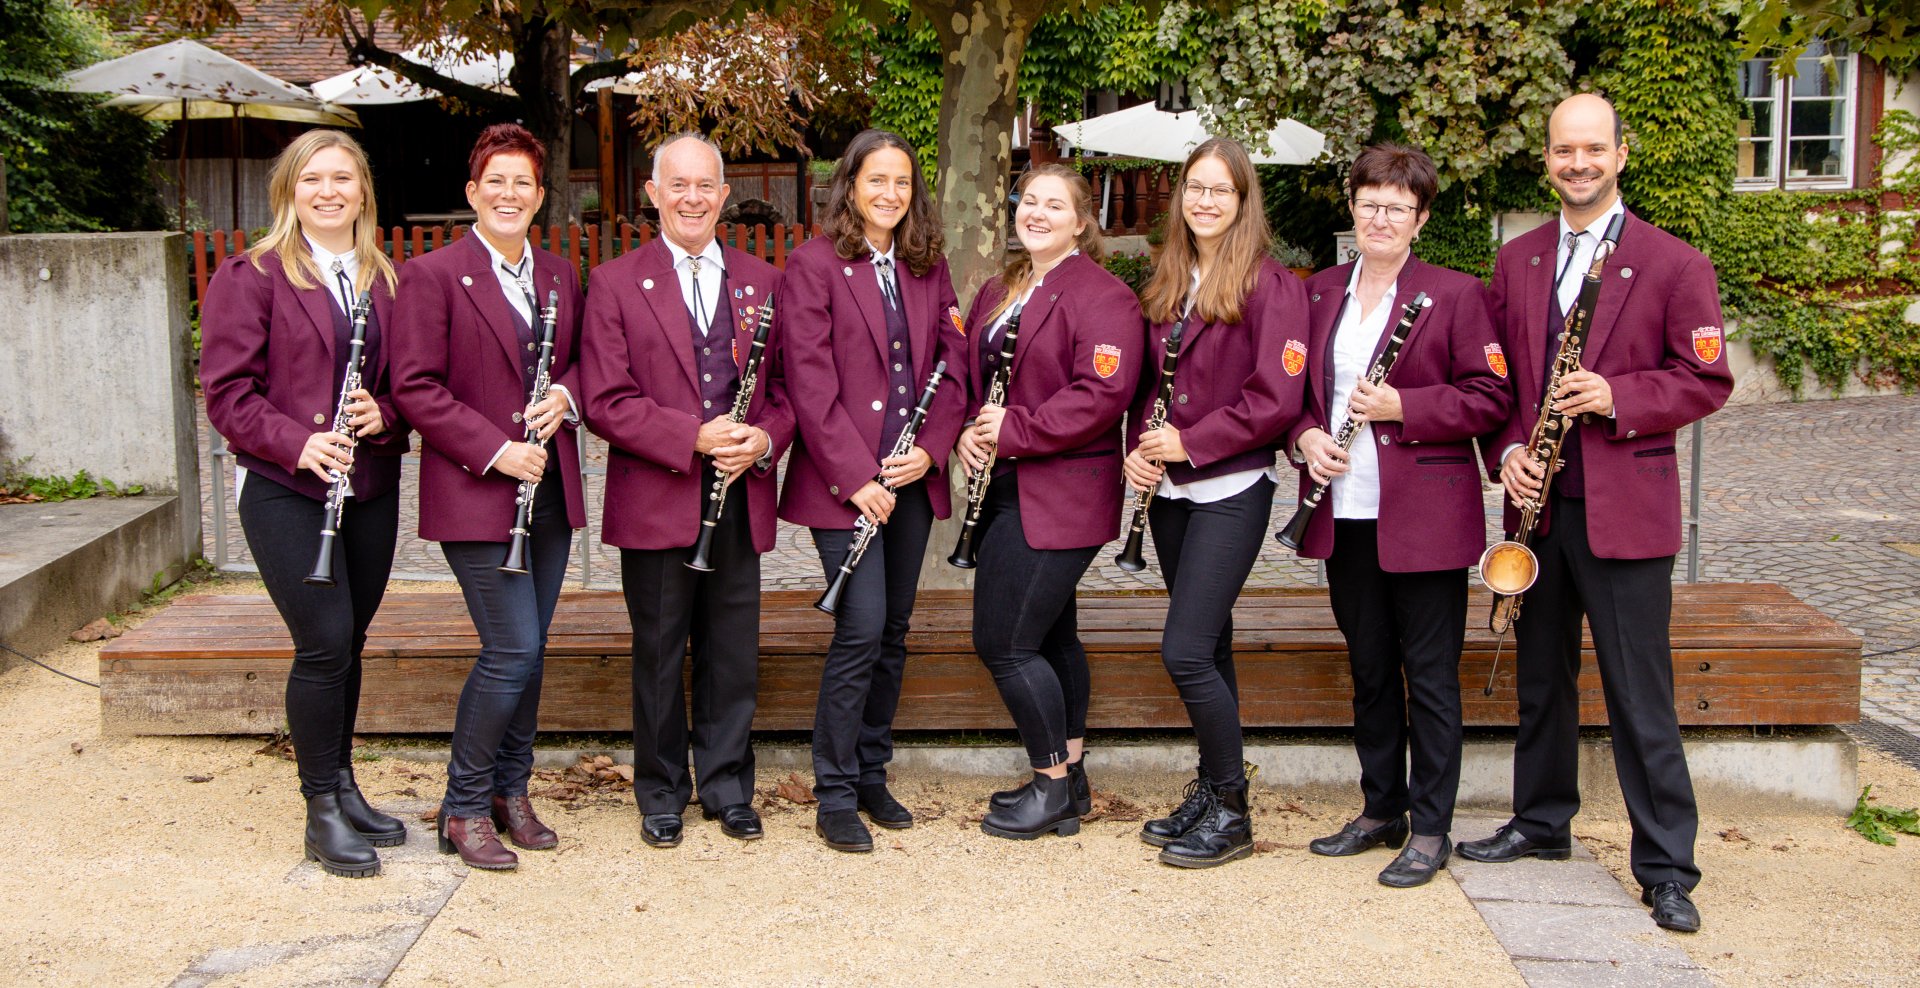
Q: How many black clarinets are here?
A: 7